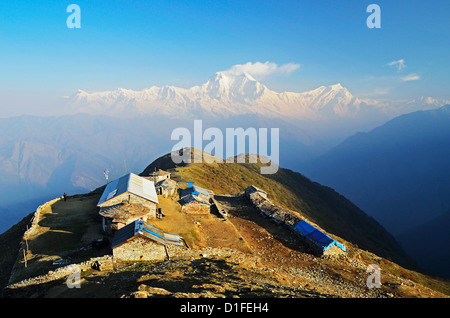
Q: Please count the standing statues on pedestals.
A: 0